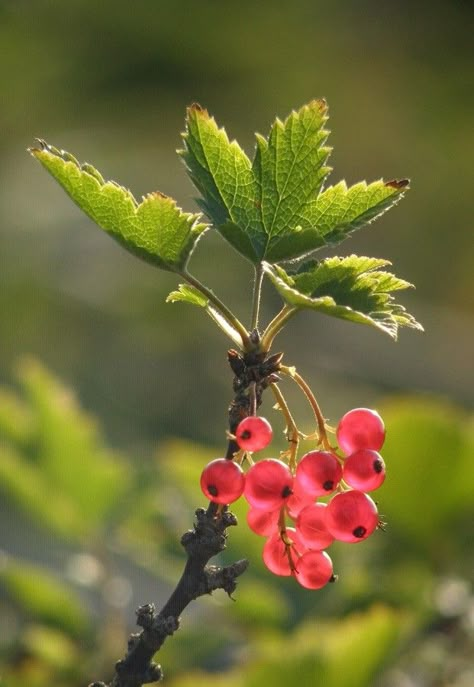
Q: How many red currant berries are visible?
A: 12